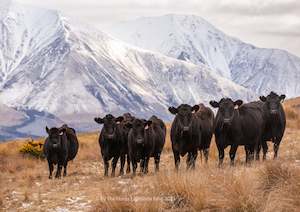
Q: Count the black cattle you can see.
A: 6